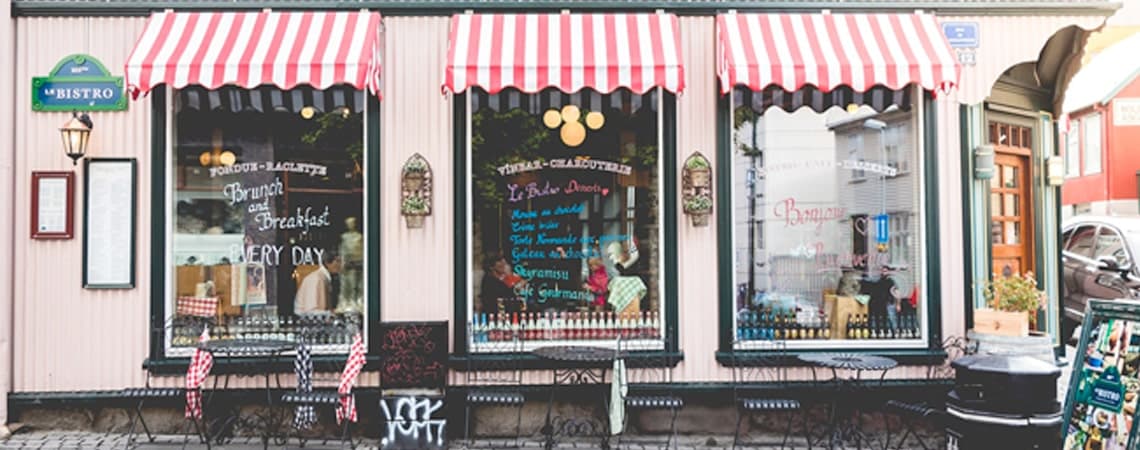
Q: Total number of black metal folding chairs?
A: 6